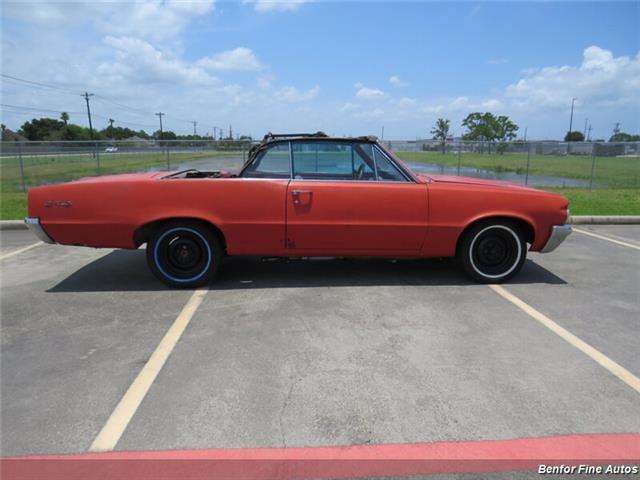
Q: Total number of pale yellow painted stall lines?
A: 4